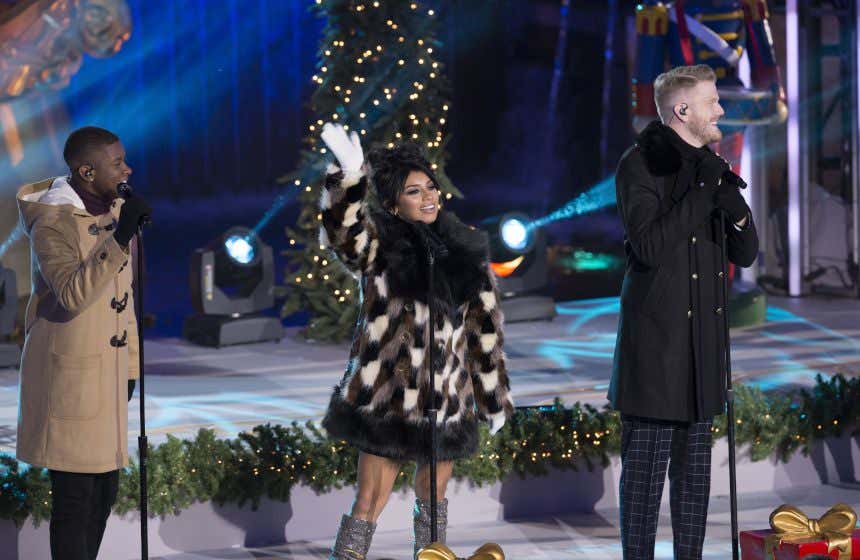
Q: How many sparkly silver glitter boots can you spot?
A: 2